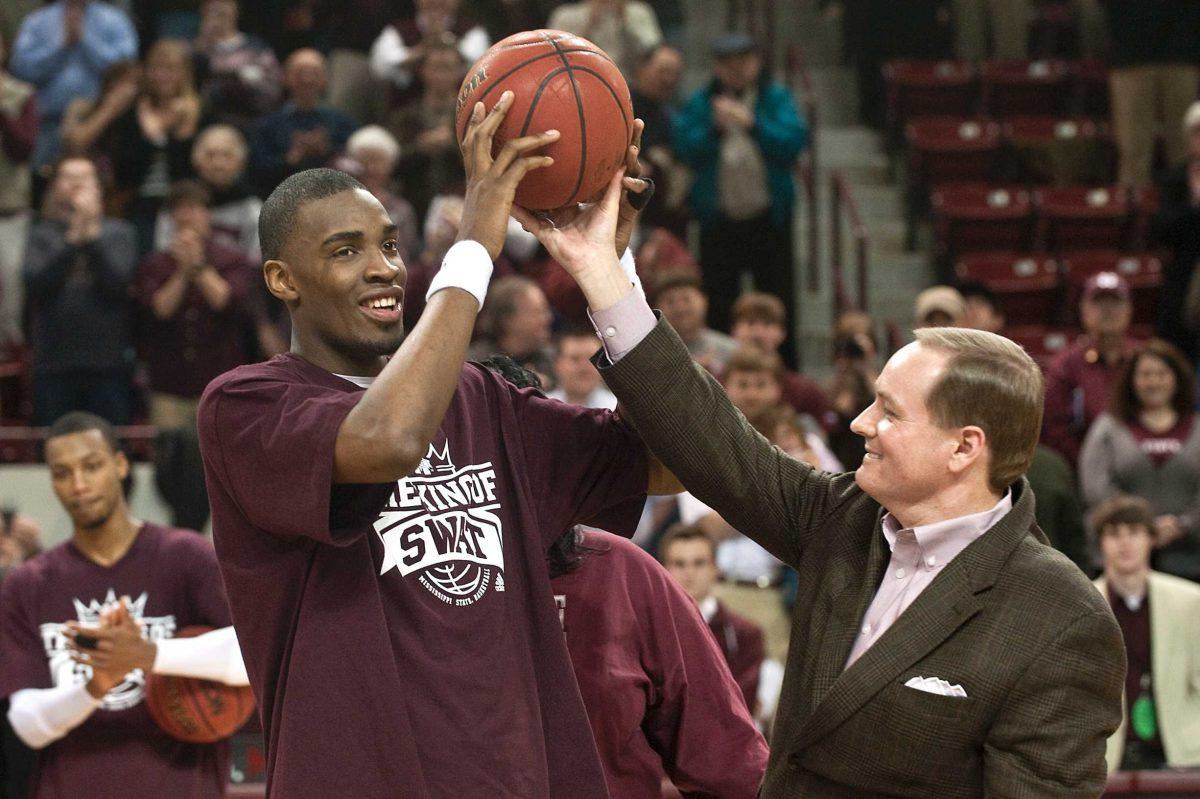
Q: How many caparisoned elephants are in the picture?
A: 0